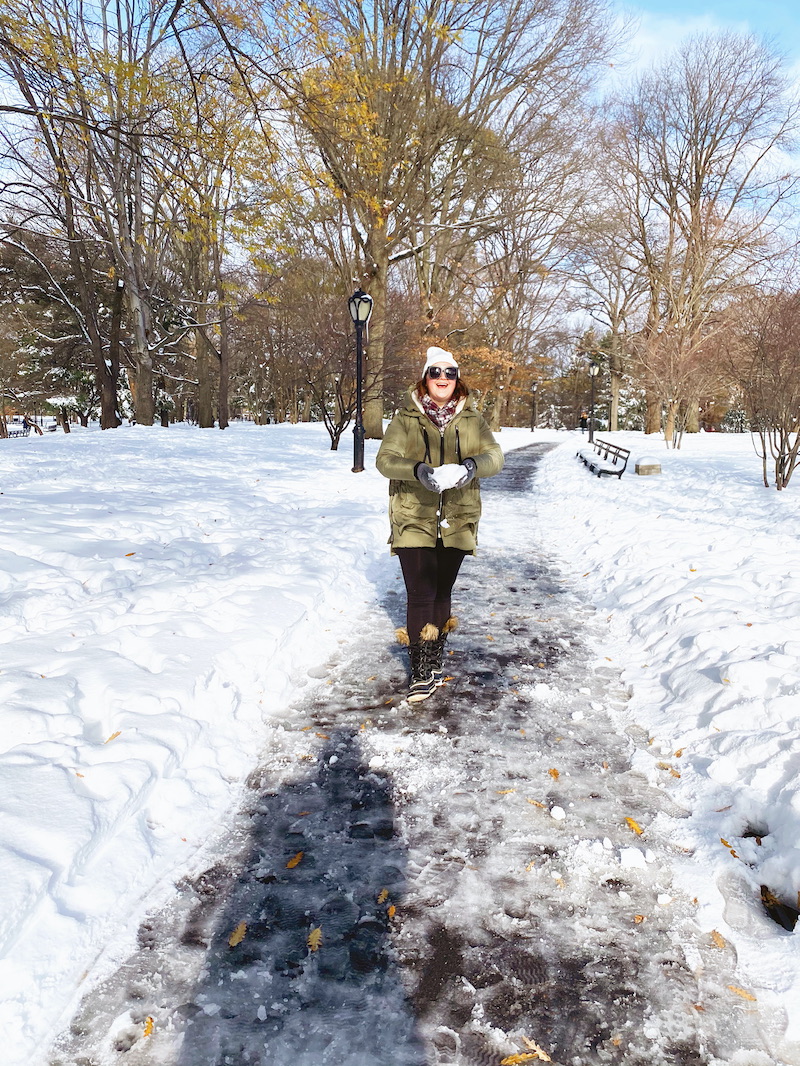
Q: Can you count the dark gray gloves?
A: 2